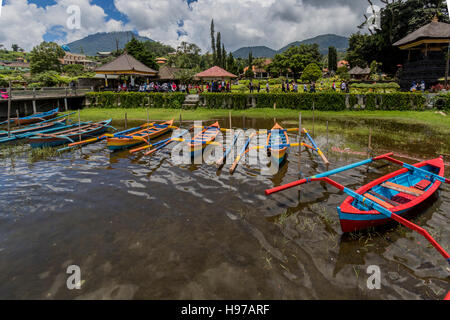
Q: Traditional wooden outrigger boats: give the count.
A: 7